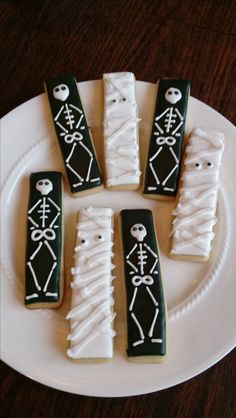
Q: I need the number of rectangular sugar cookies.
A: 7